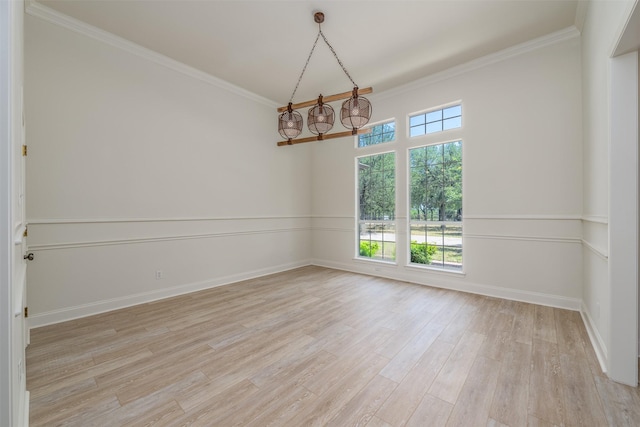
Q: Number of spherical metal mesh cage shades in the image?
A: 3